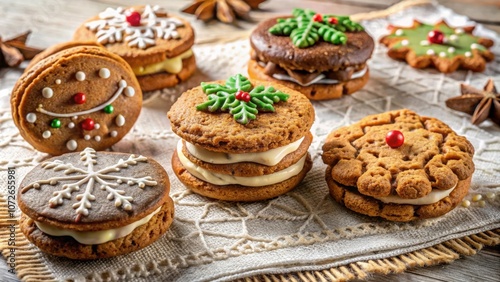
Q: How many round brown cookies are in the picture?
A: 6